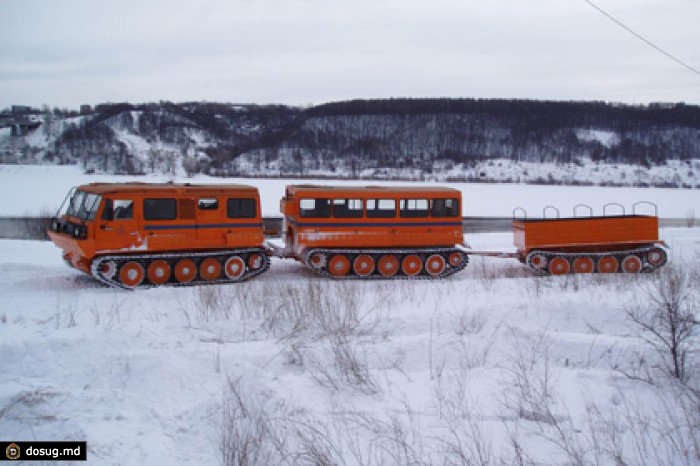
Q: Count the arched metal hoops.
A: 5